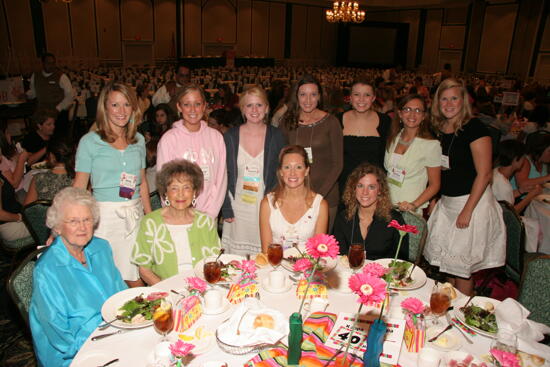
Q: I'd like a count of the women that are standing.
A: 7